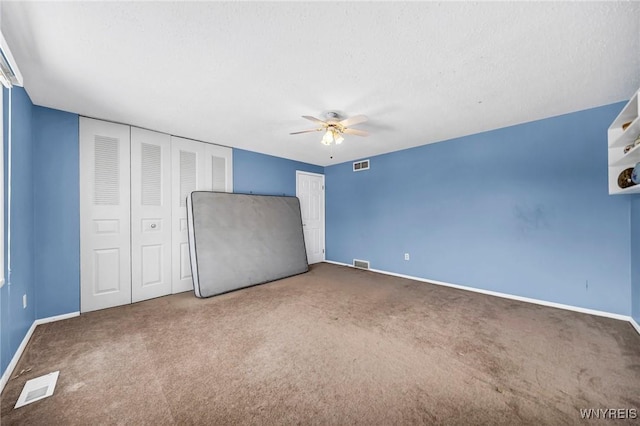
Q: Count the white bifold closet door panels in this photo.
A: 4